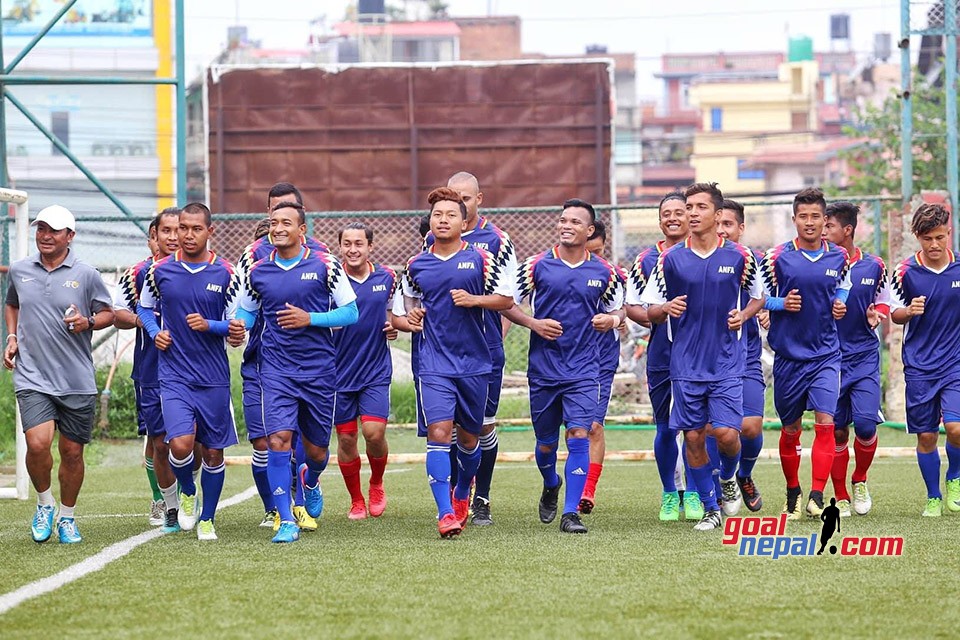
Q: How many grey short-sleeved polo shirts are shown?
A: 1